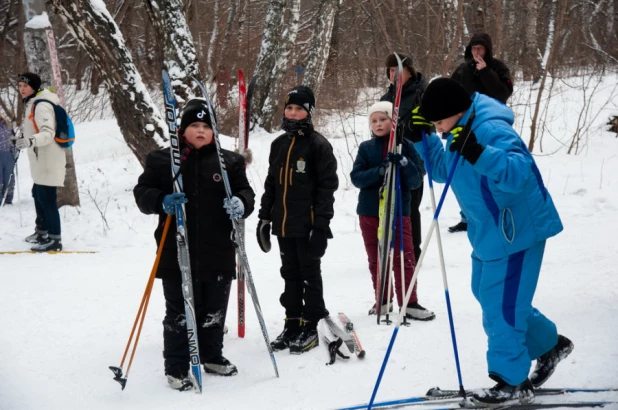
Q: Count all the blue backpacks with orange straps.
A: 1